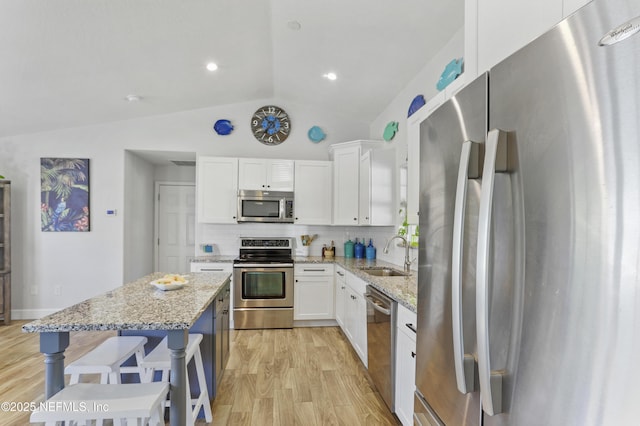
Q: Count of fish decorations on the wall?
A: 5